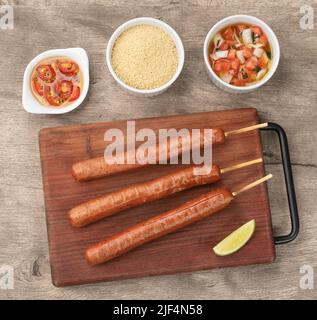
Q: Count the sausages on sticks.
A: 3